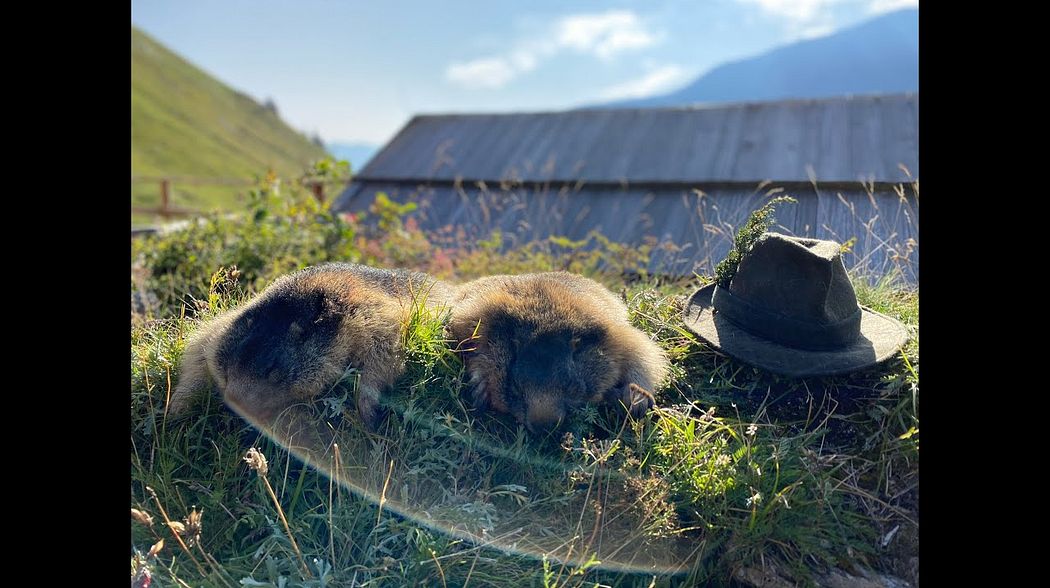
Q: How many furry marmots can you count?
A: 2